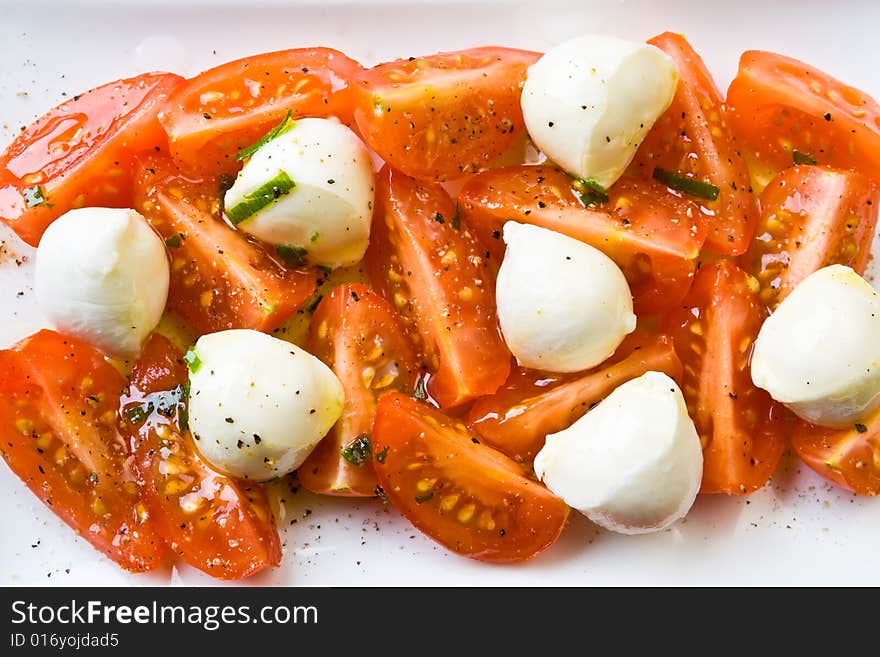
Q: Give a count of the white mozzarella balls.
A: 7